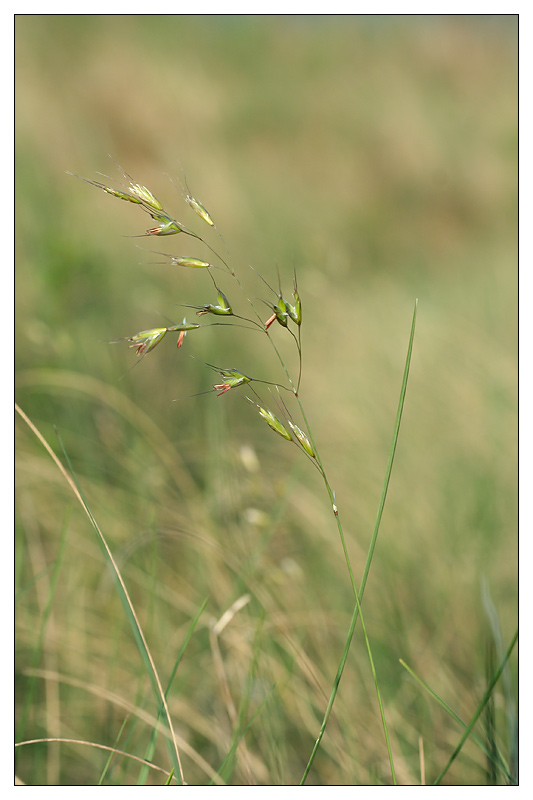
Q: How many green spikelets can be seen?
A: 13